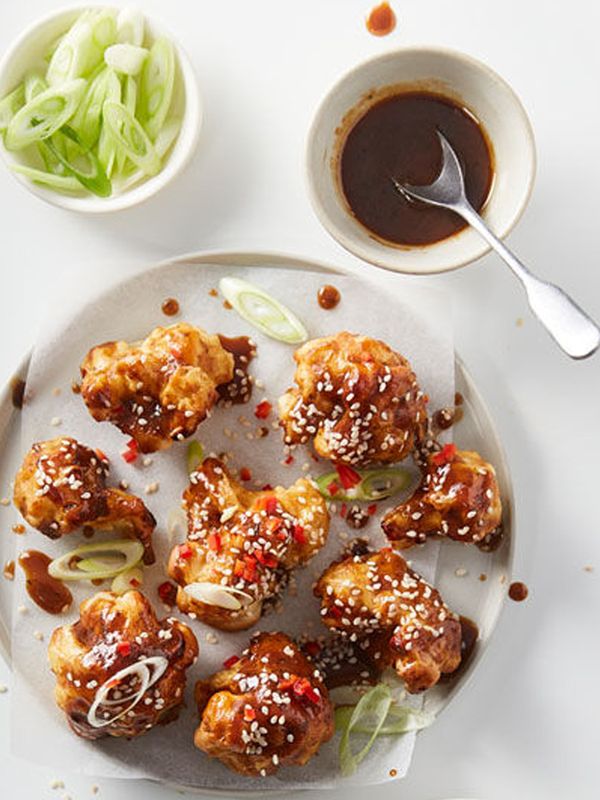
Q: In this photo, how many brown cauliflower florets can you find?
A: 8